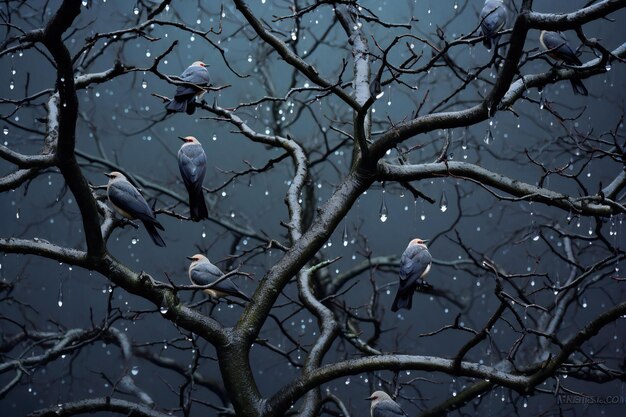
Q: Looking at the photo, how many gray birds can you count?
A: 8